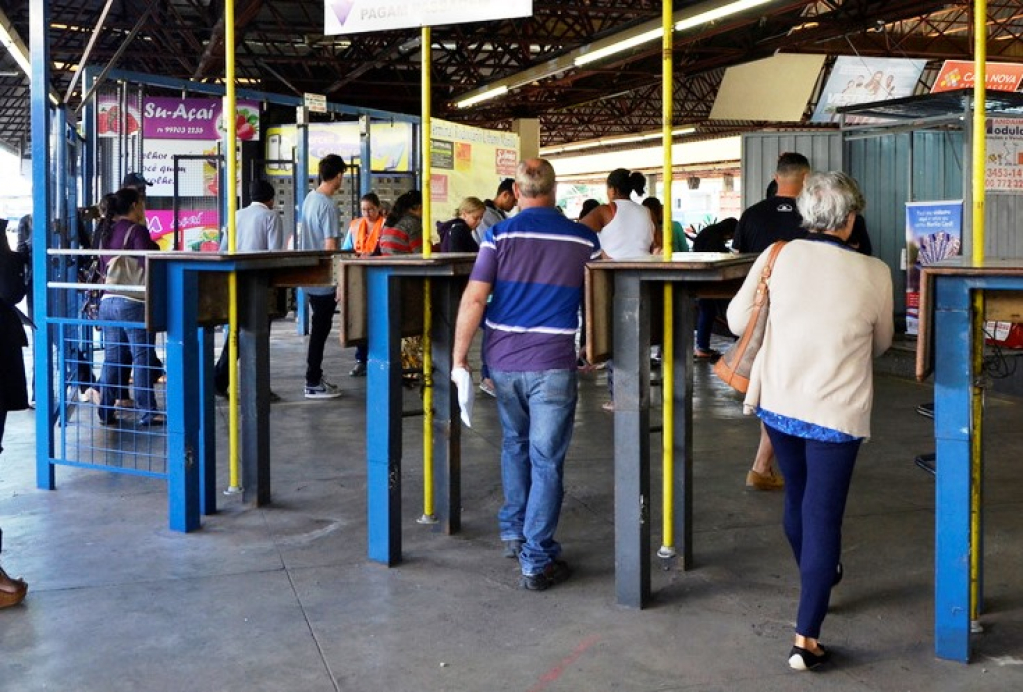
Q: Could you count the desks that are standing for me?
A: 4